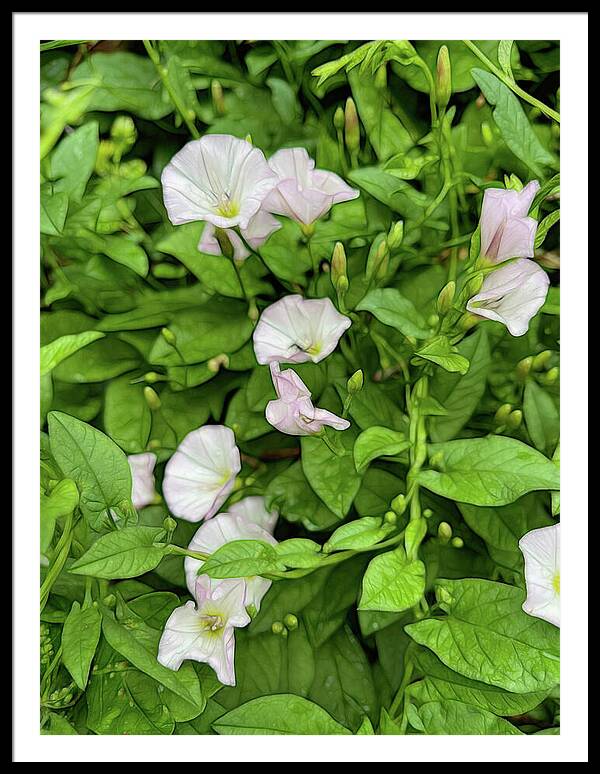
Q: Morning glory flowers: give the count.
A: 13